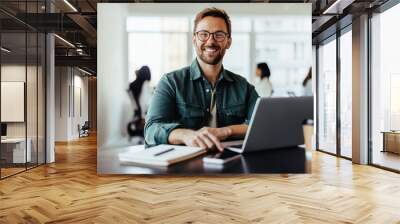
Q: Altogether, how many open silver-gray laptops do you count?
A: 1